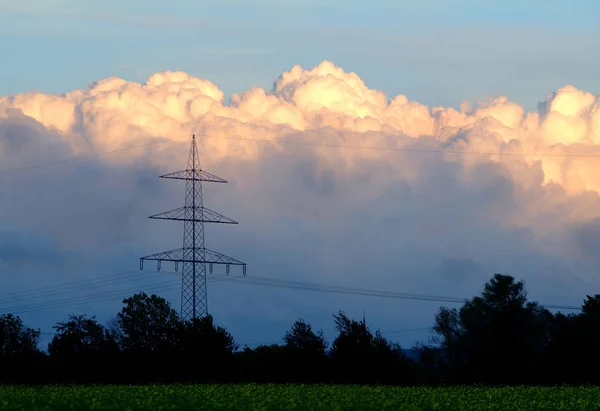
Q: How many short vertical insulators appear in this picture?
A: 6